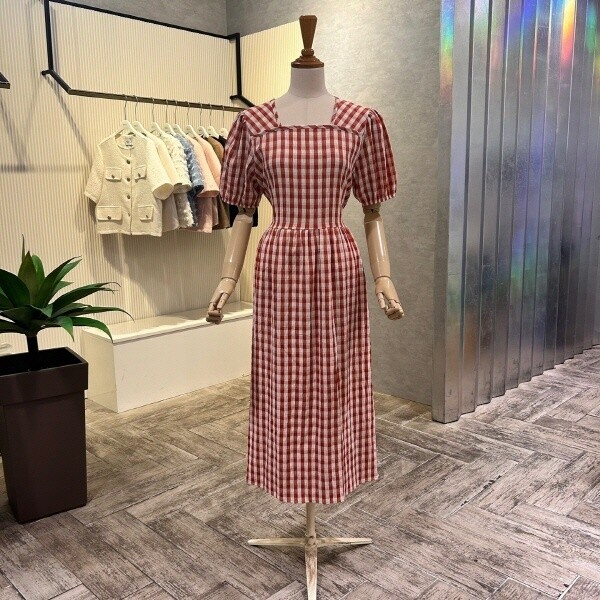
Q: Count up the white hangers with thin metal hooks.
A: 9